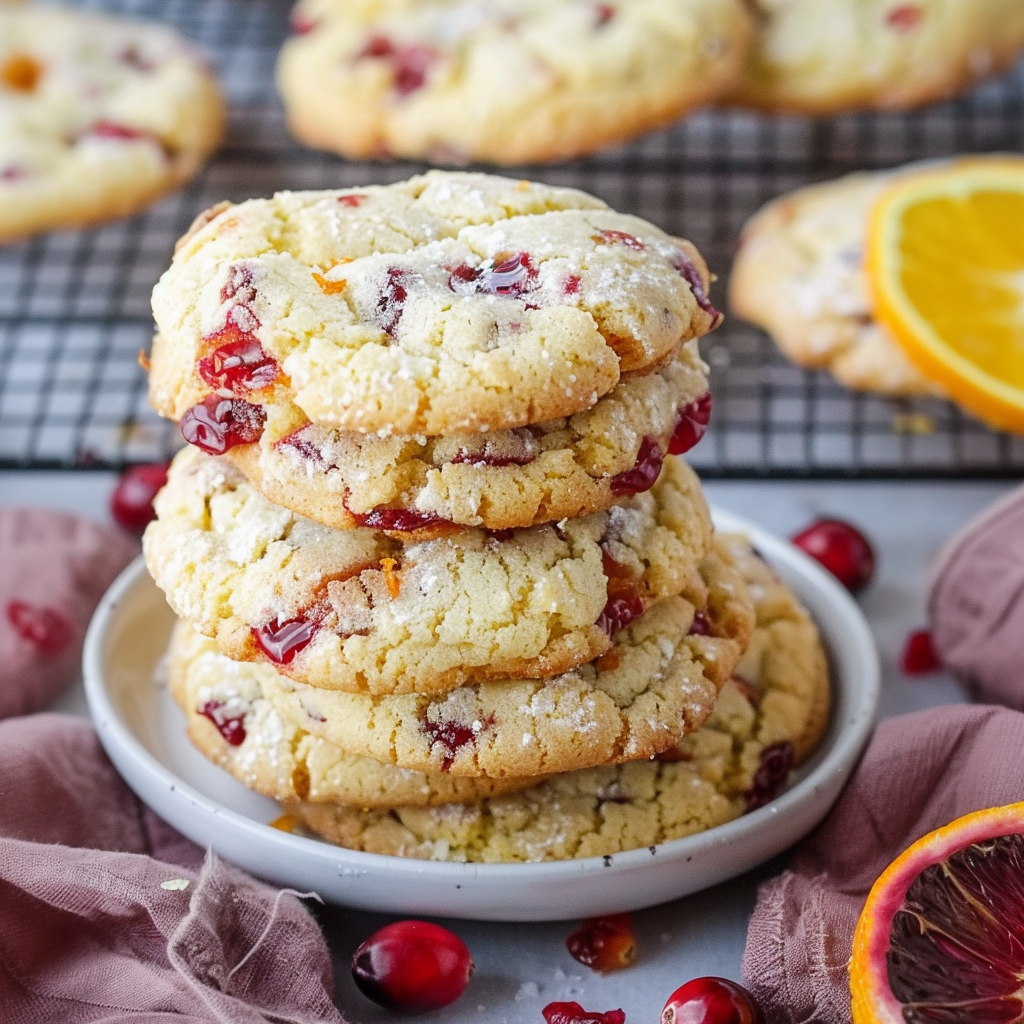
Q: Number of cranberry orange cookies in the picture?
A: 10